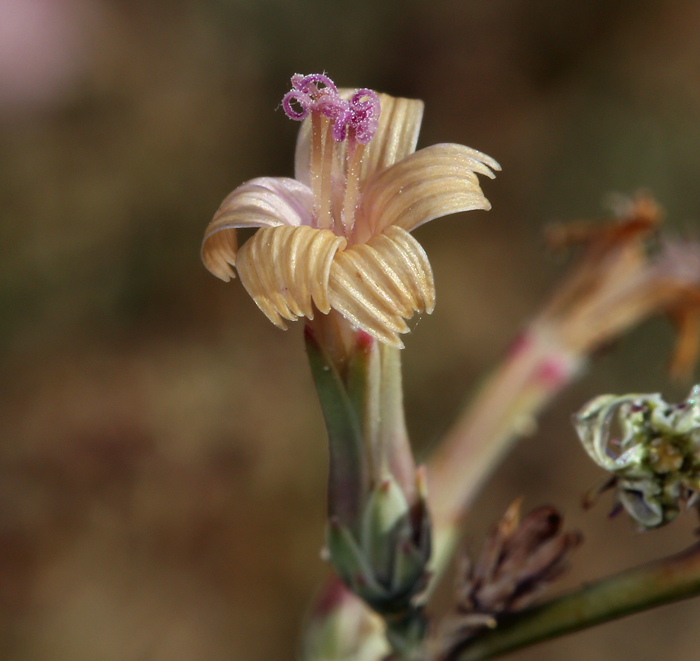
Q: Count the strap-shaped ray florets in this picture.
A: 5